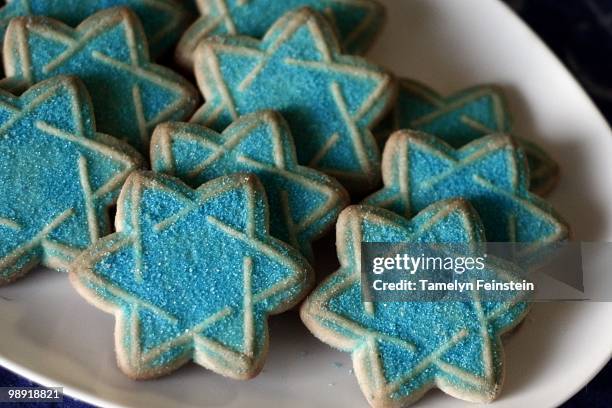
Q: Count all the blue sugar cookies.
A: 10